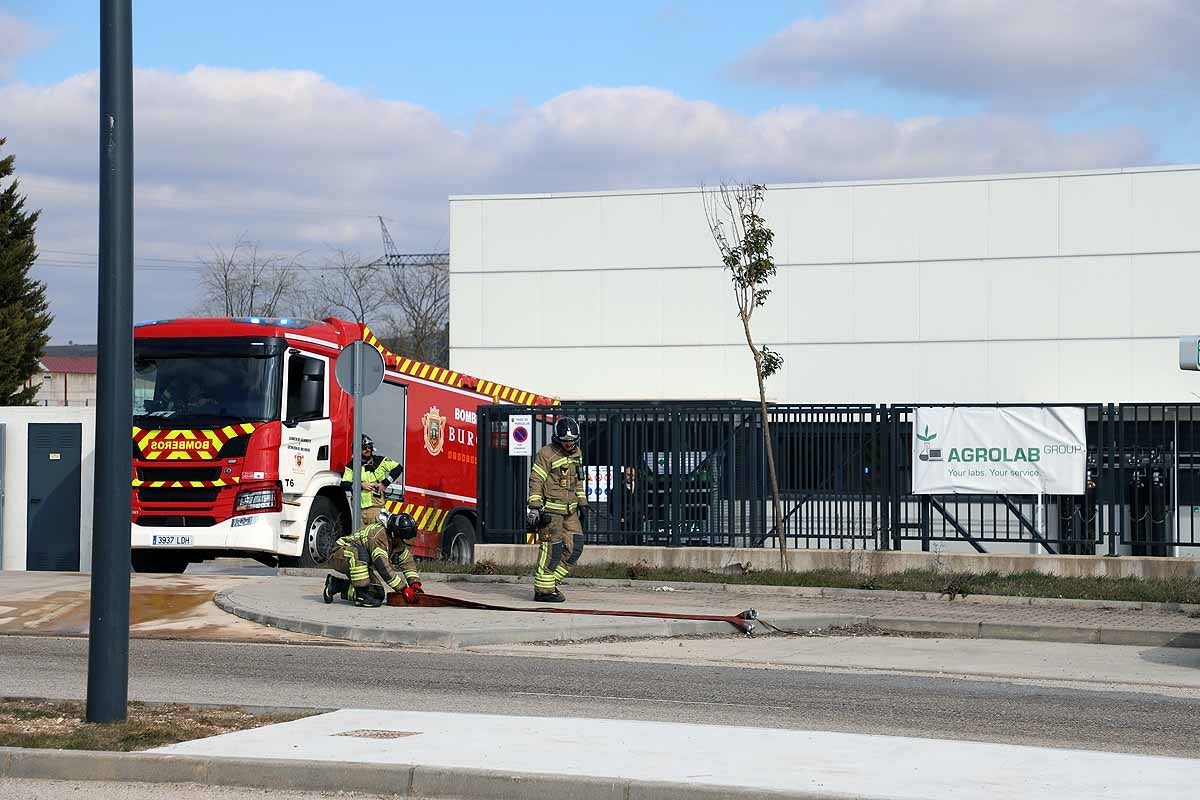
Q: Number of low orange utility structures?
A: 0